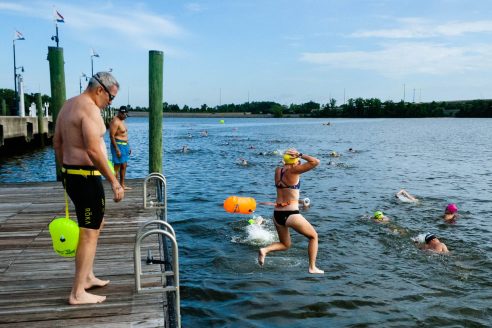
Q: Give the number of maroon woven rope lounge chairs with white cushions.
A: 0